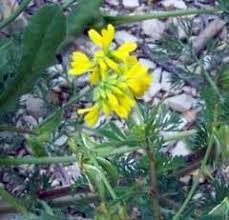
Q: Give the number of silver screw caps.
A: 0